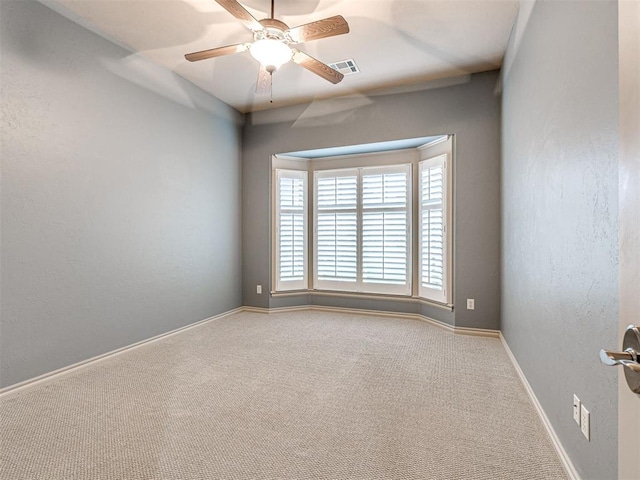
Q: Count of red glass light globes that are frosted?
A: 0